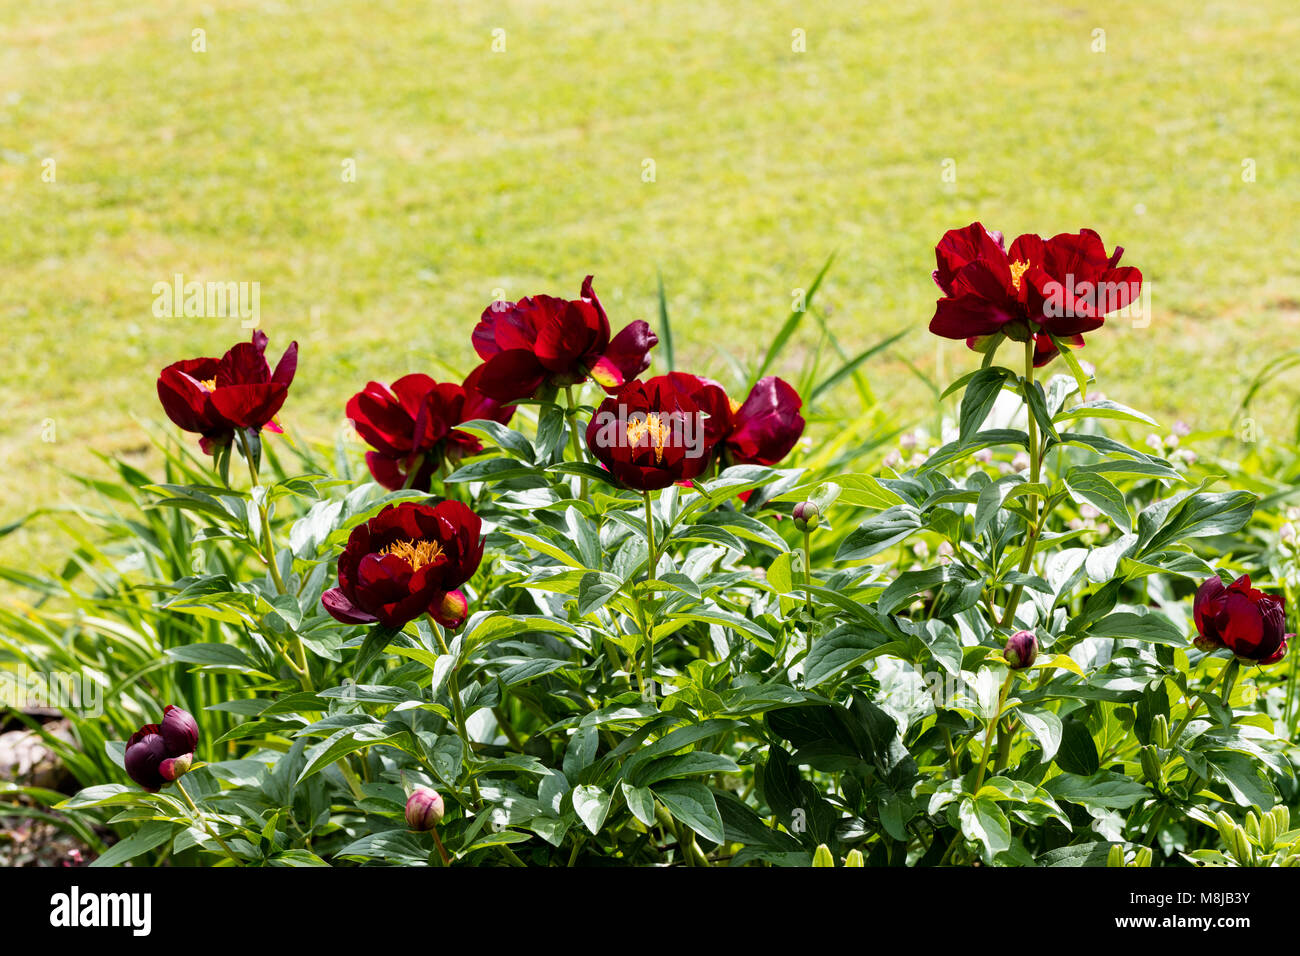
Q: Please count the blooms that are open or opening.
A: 9